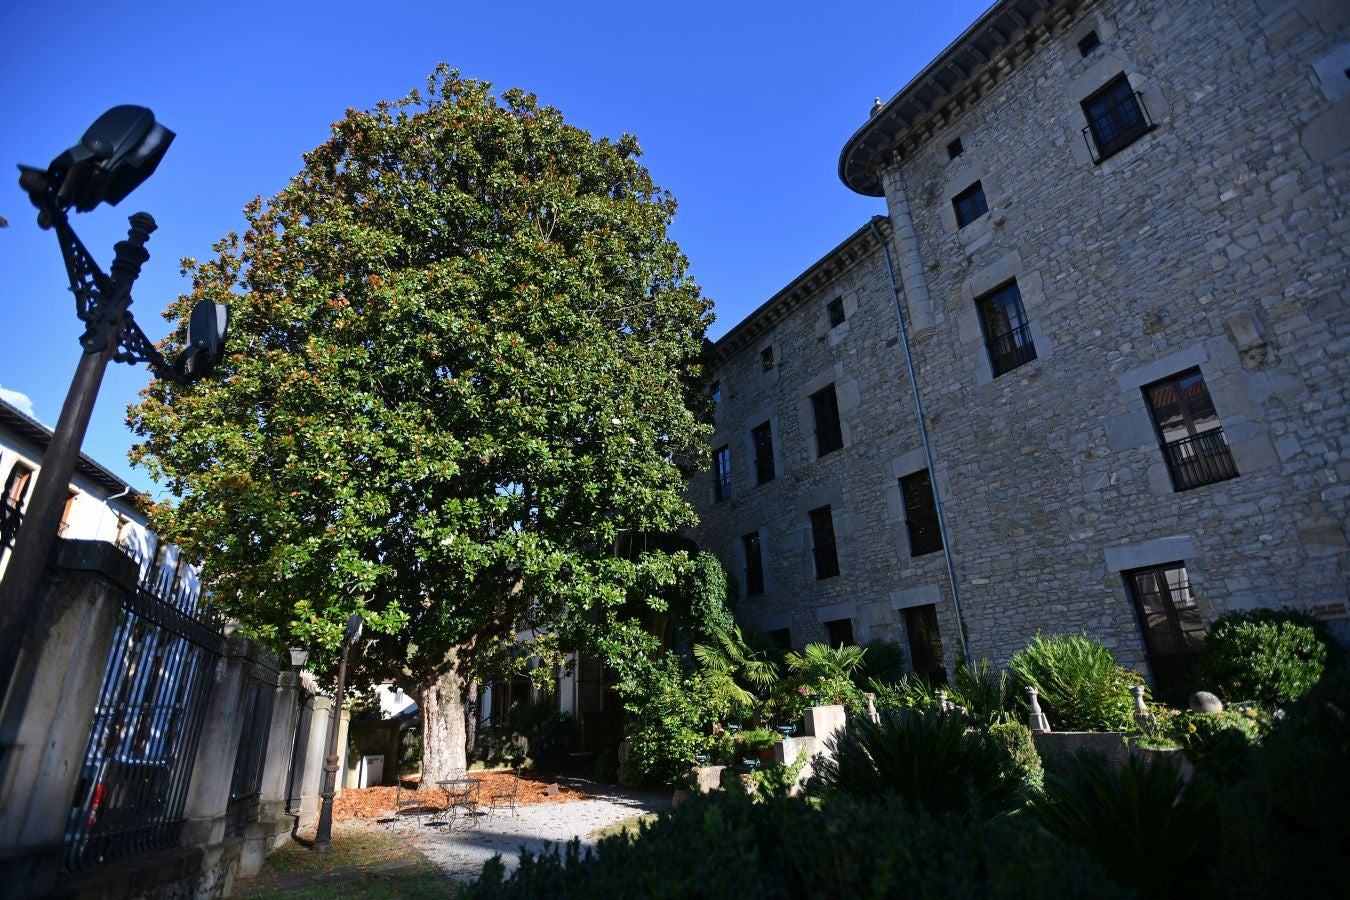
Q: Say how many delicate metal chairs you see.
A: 4